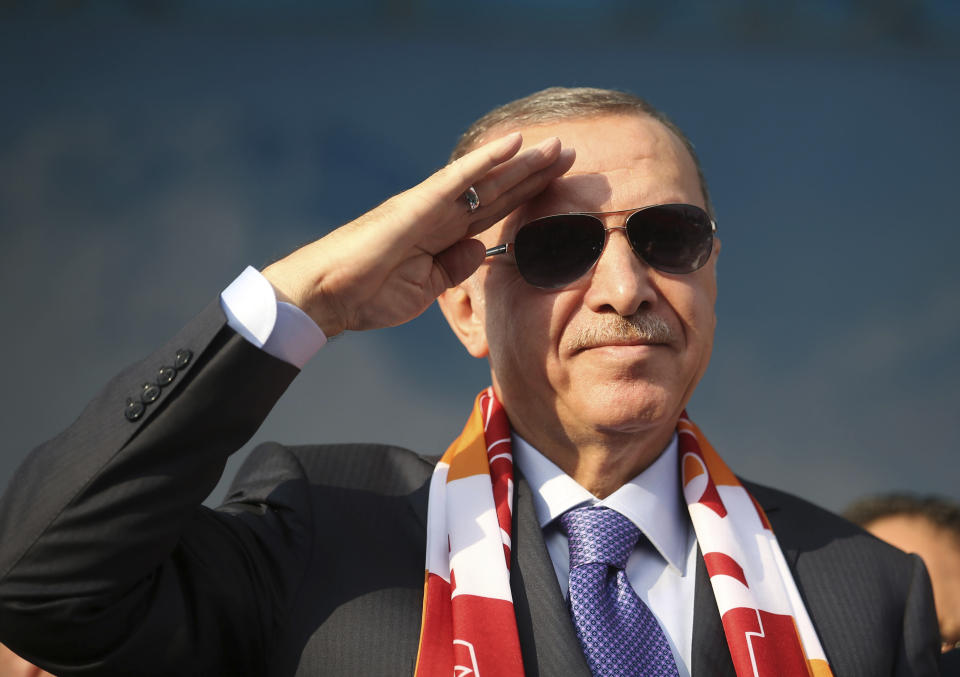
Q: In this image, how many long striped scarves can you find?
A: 1